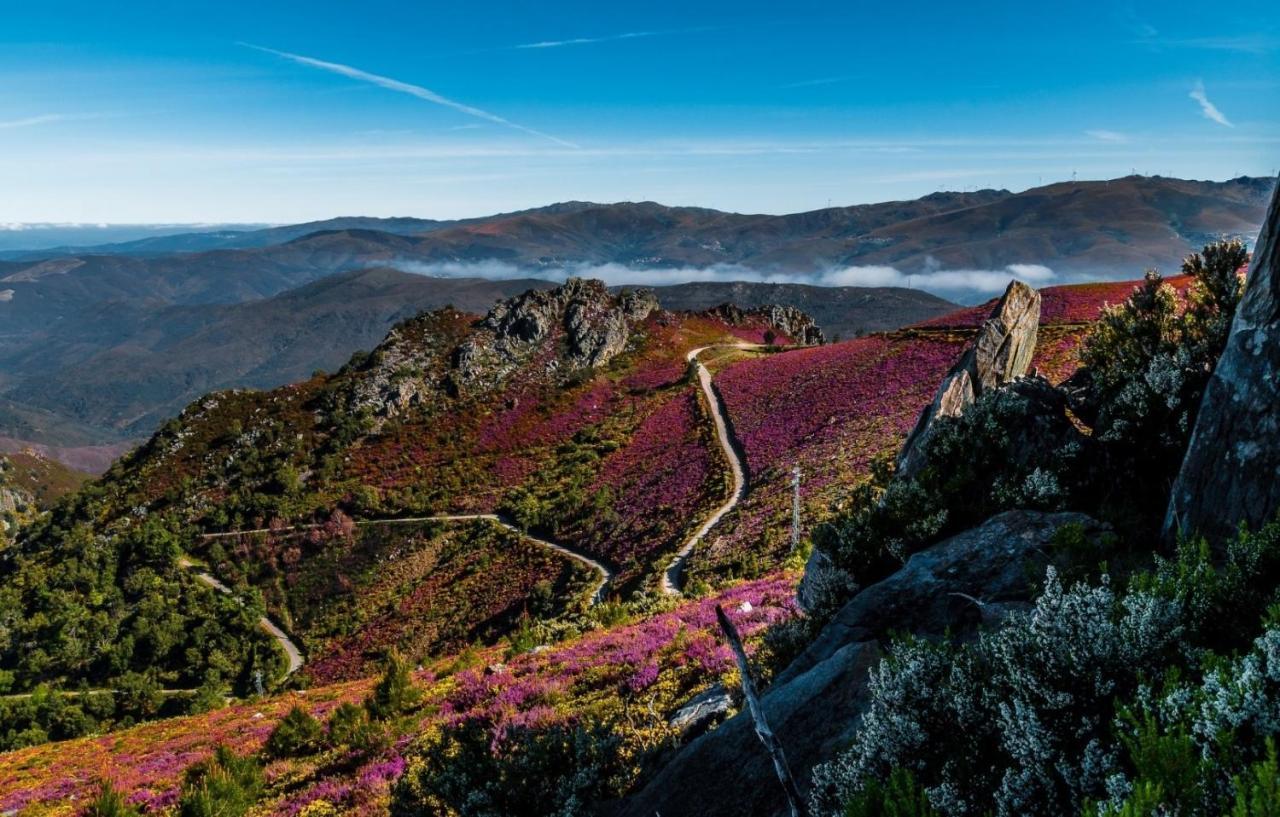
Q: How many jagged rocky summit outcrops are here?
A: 2